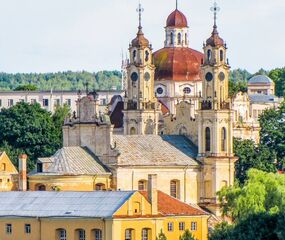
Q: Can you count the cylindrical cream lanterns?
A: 1